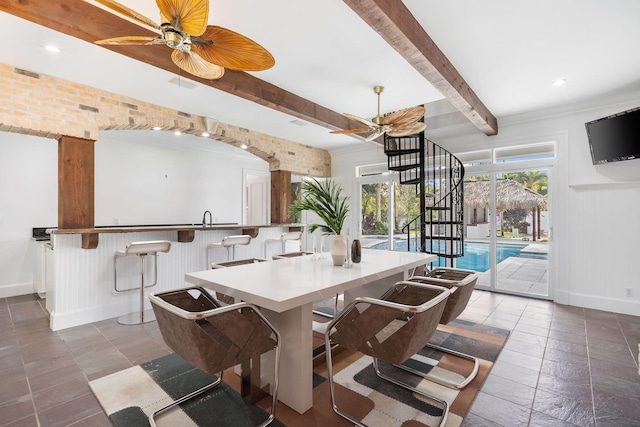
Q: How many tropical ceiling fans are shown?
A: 2